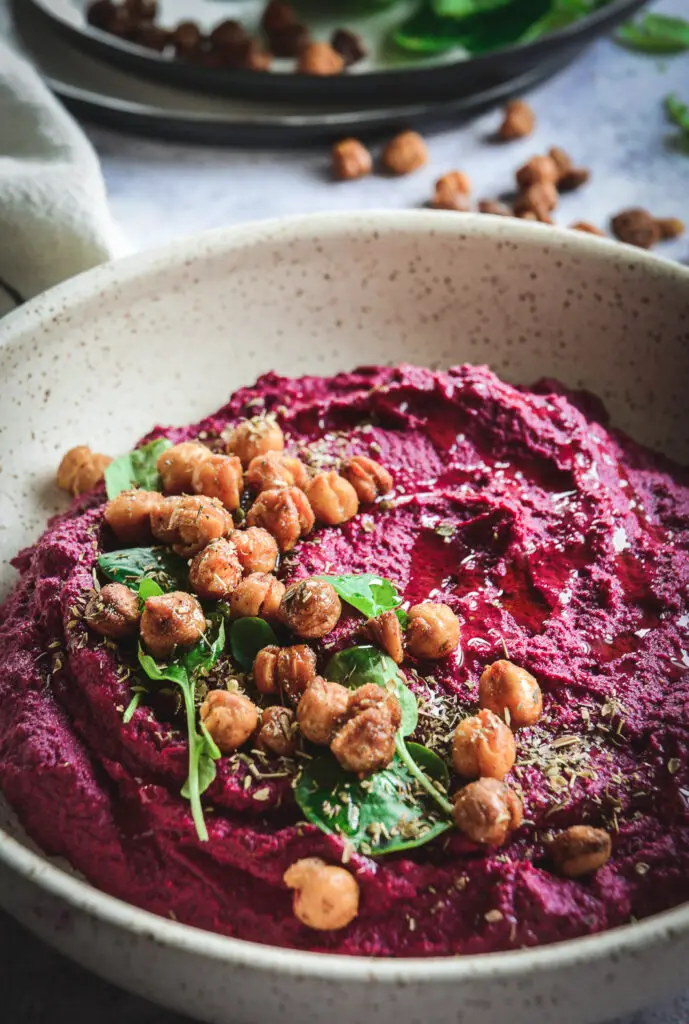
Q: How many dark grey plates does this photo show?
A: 2